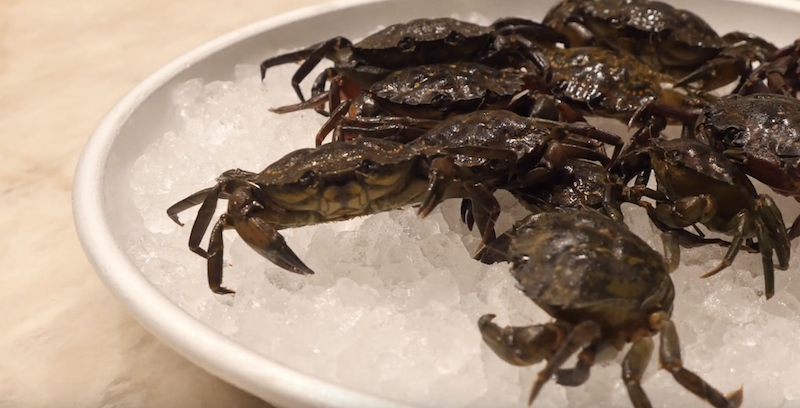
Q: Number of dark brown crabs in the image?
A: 11